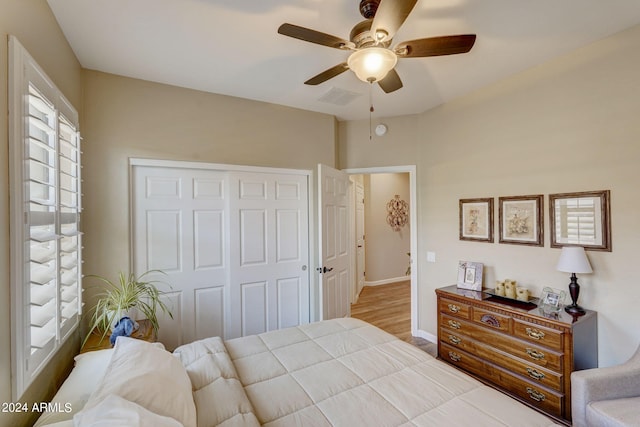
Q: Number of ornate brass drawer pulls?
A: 8